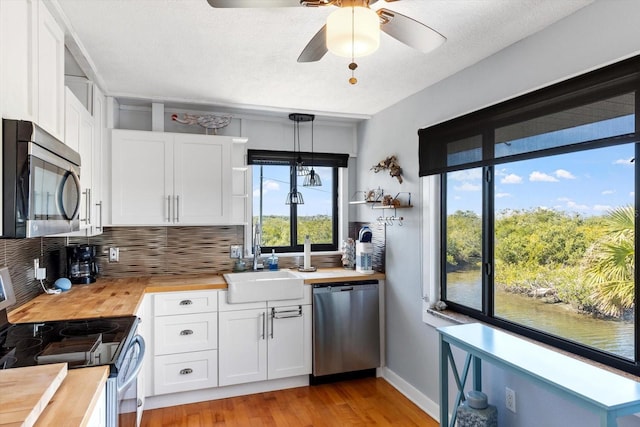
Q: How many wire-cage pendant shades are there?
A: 3